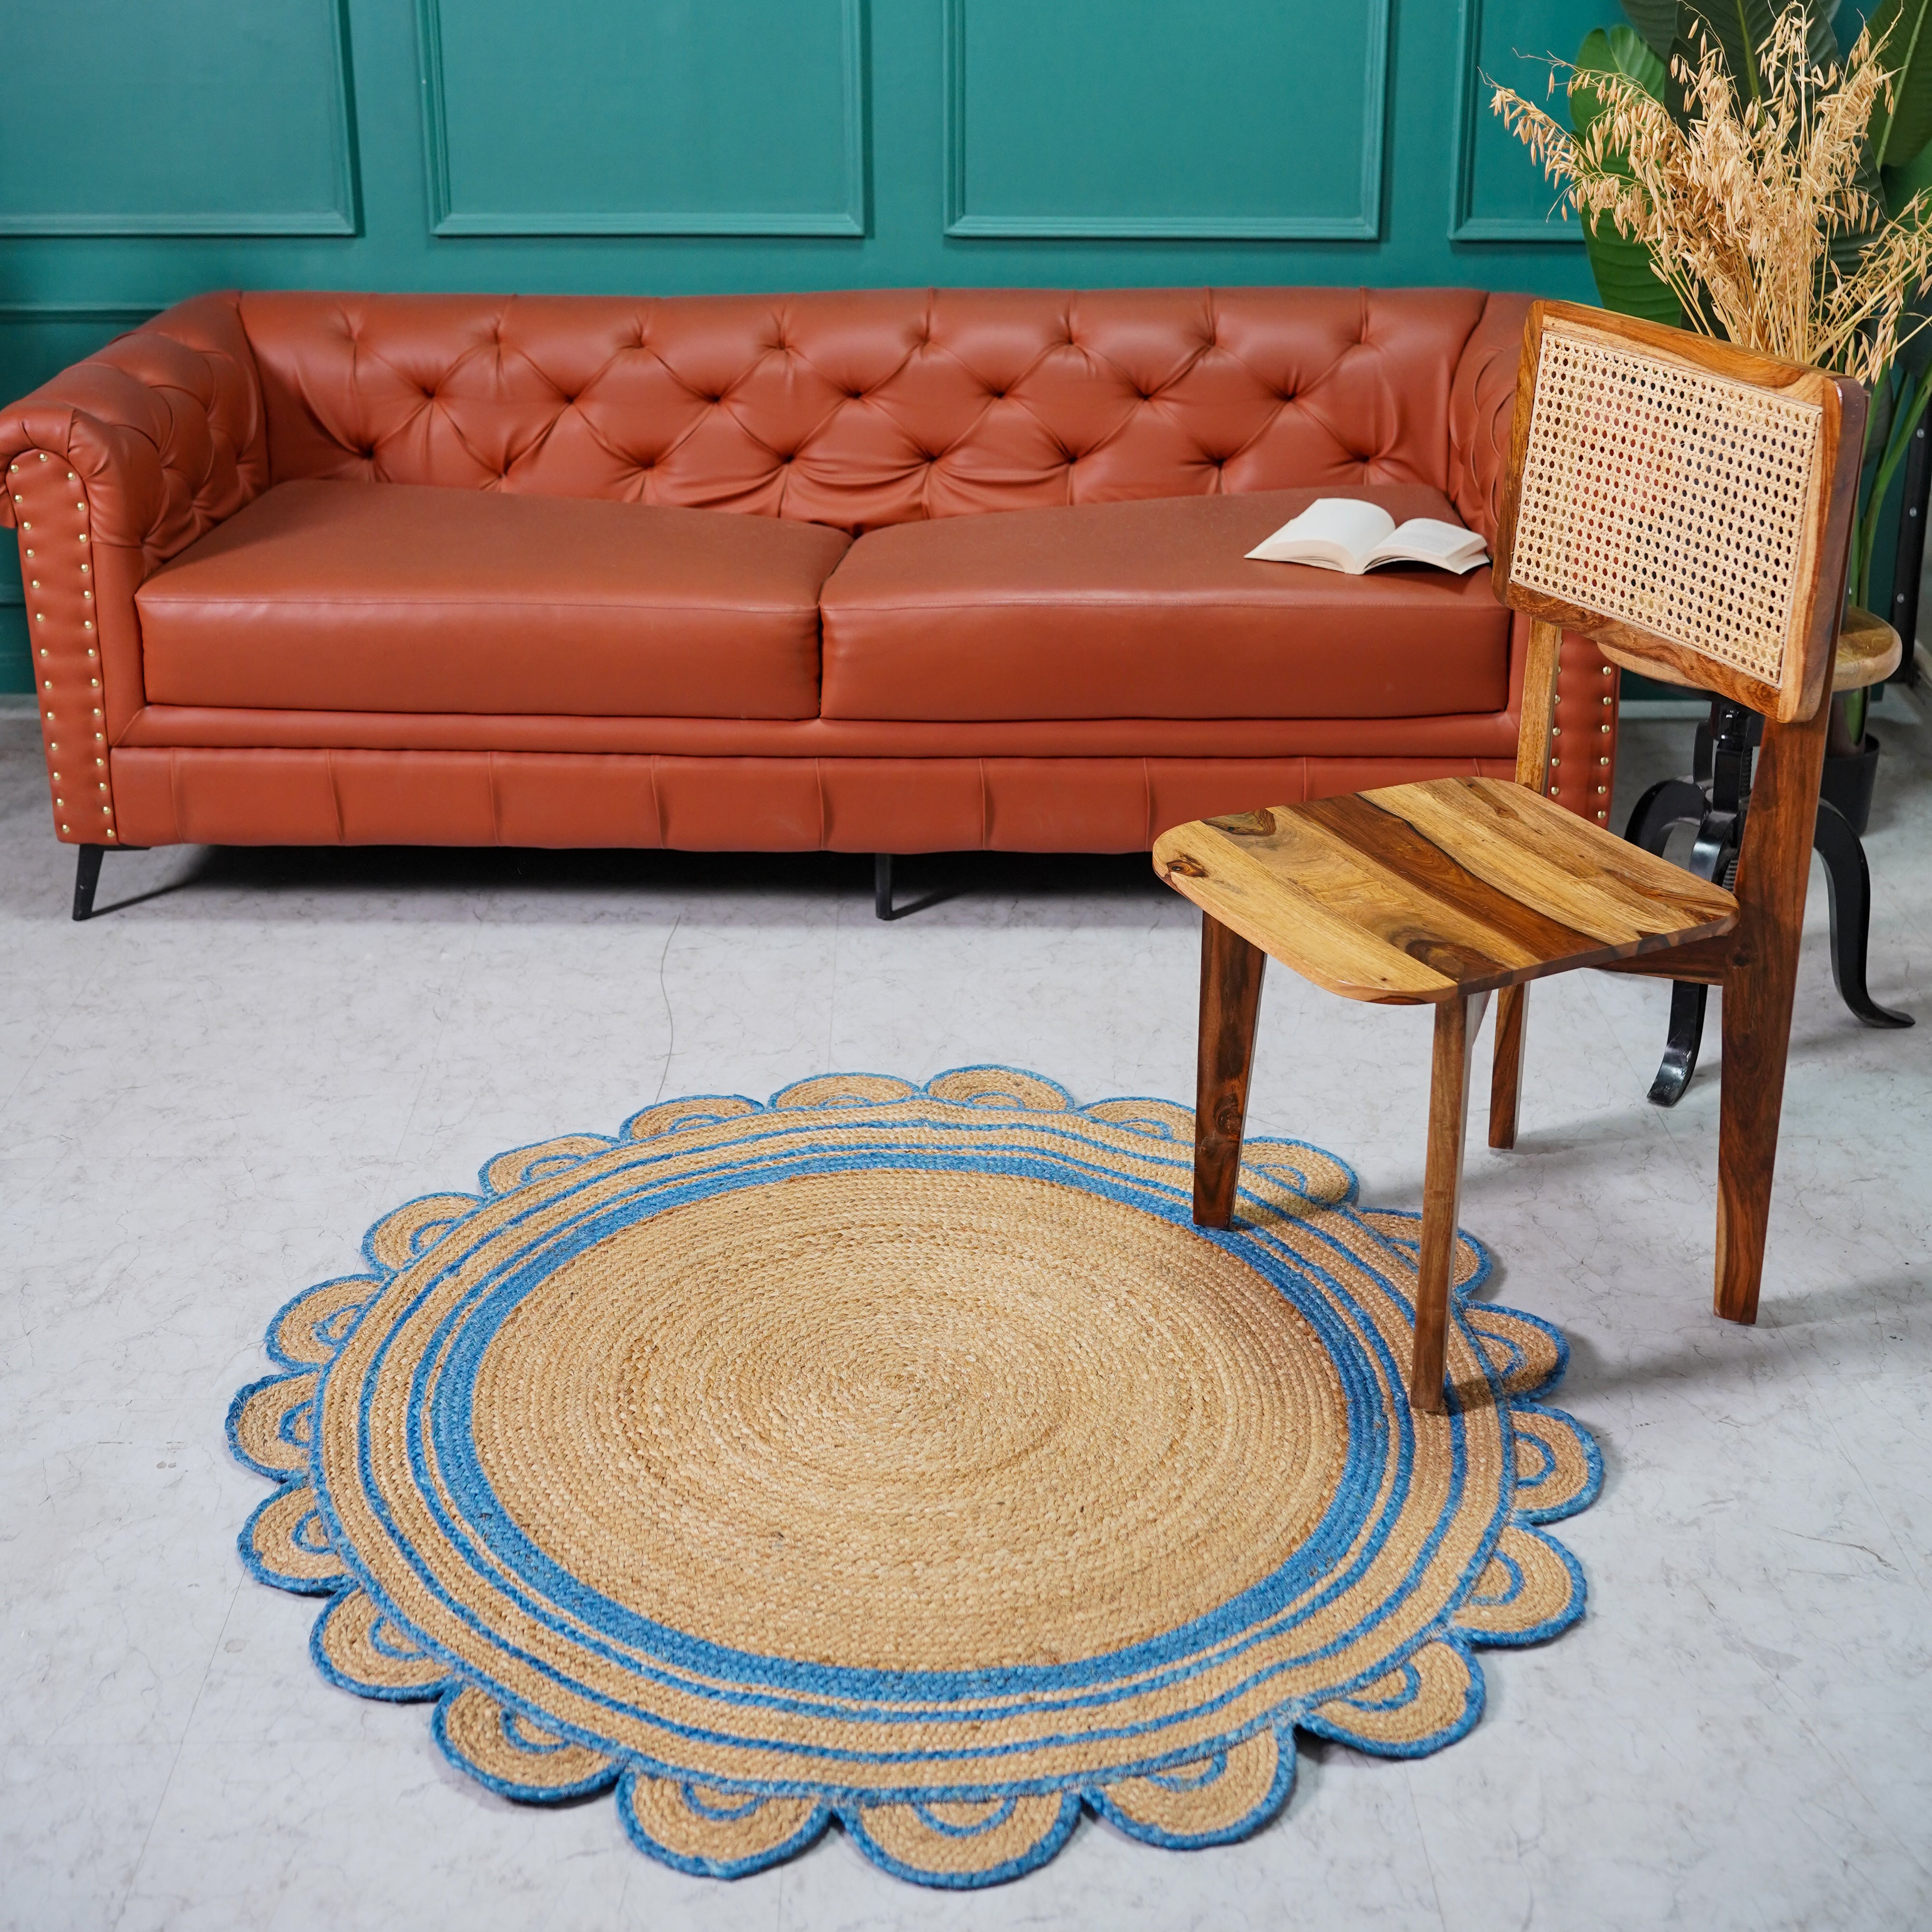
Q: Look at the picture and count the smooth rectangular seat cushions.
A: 2